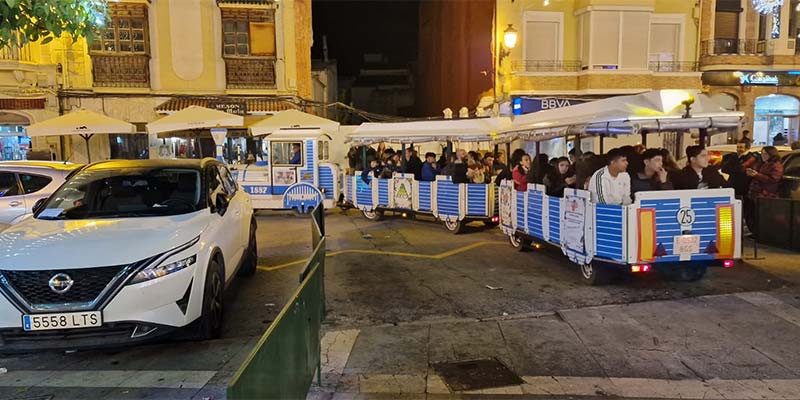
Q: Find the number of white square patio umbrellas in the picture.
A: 3